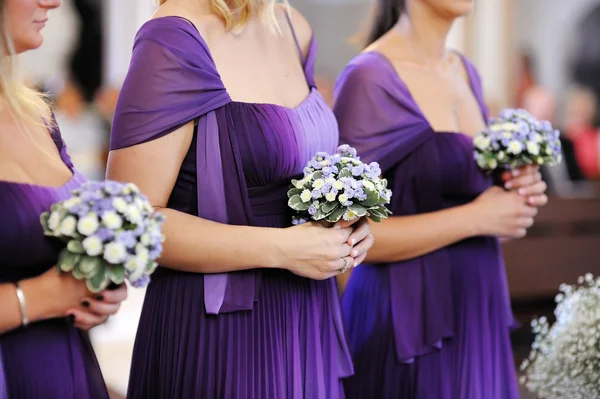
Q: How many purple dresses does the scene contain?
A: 3